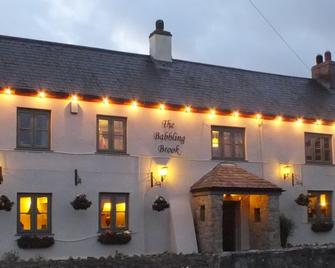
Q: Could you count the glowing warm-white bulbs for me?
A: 13